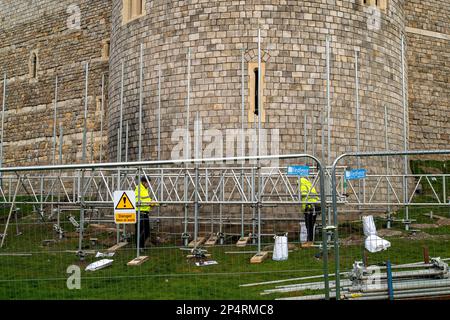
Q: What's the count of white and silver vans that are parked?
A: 0